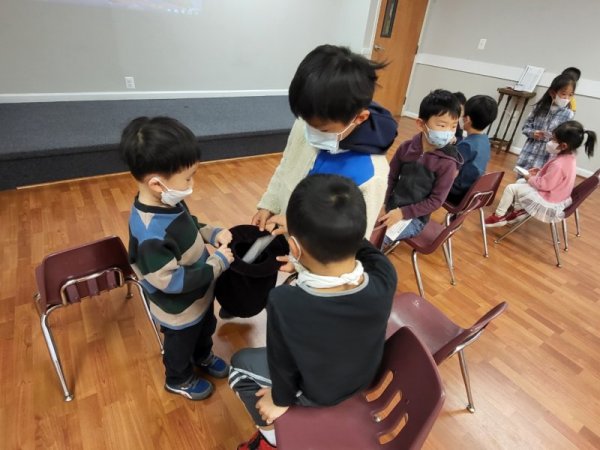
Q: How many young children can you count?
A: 9